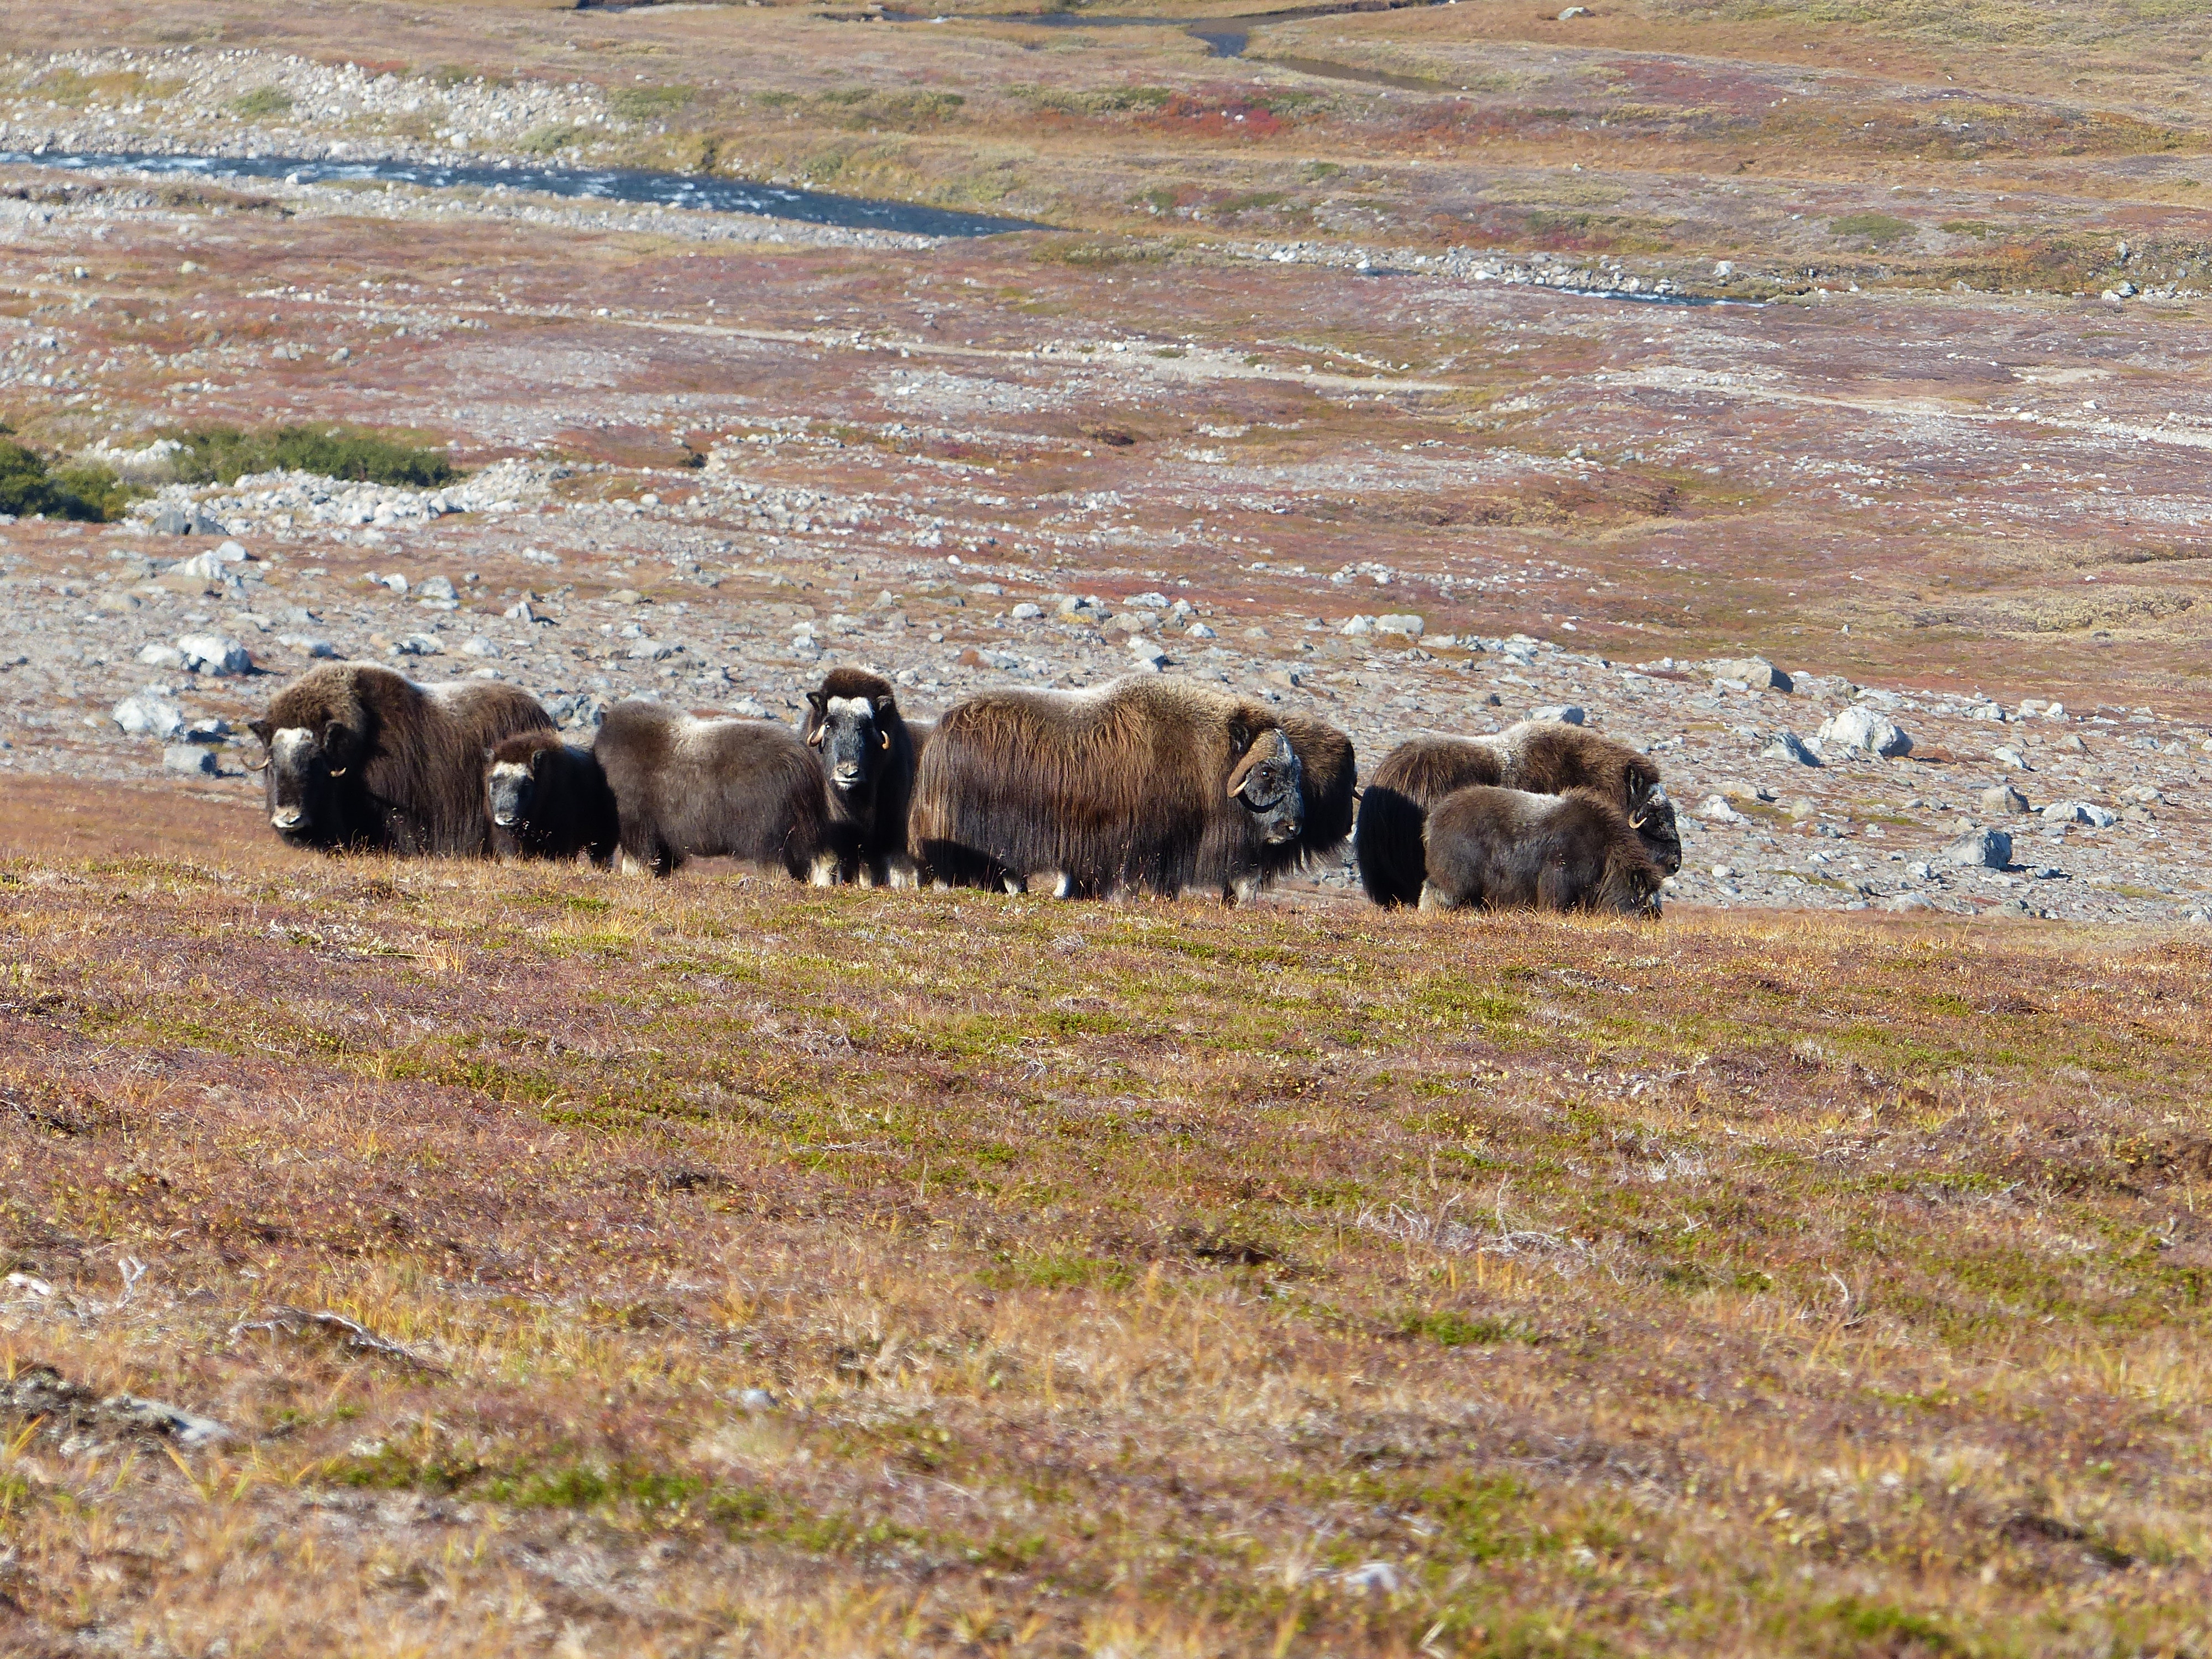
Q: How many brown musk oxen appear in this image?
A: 8